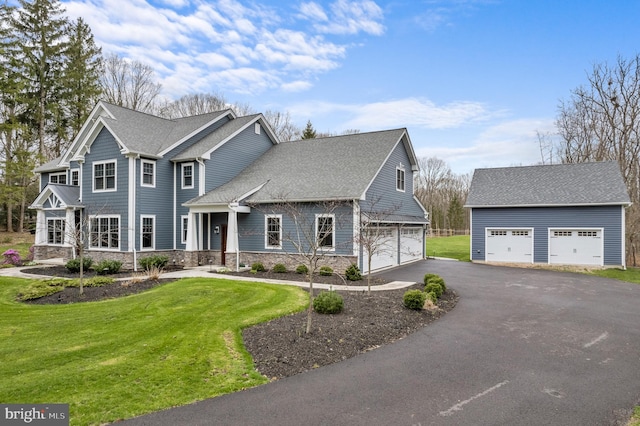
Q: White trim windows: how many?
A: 12